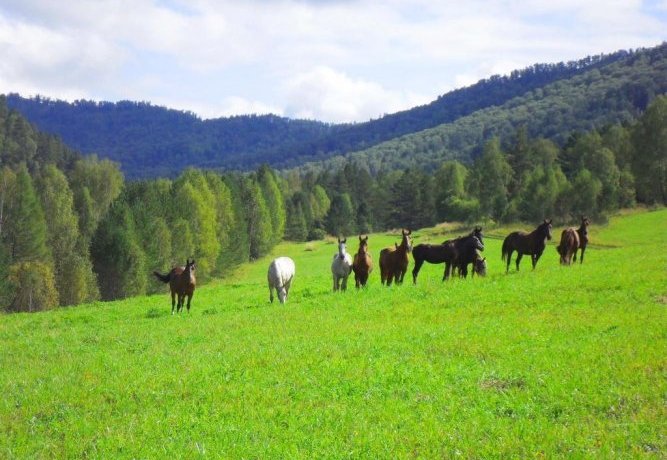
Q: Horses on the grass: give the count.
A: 11